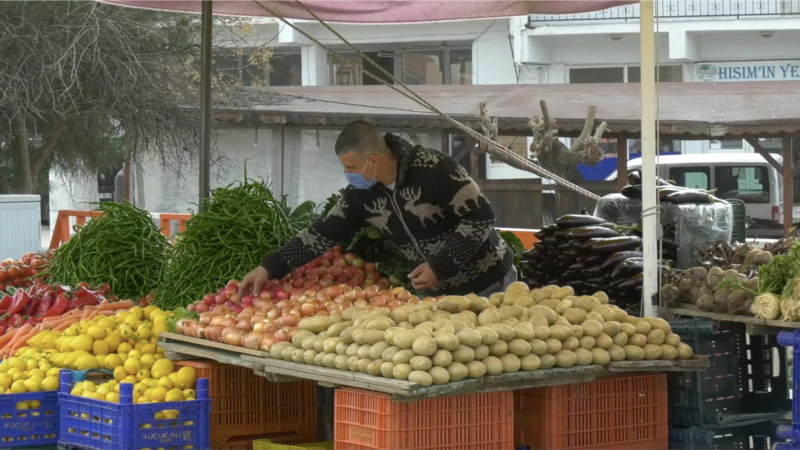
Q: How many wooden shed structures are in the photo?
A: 1